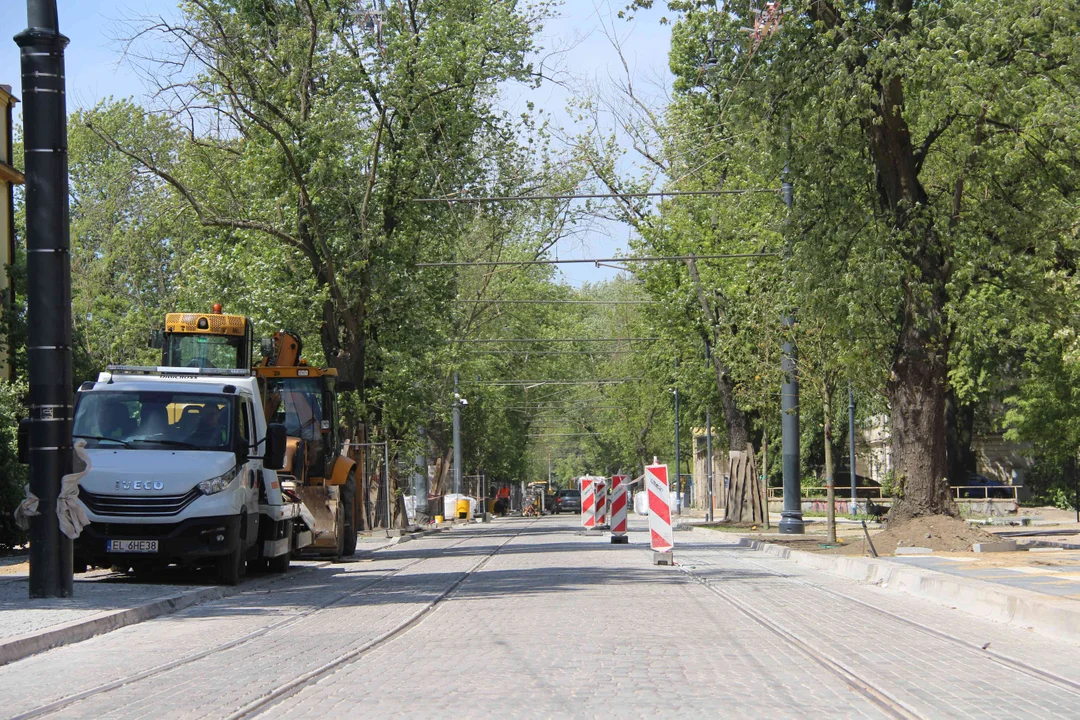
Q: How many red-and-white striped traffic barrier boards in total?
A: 4